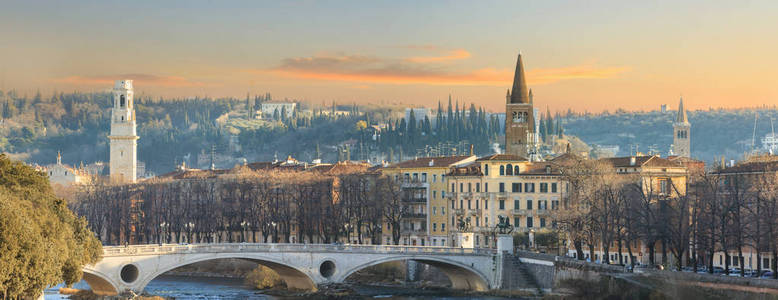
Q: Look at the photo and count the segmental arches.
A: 3